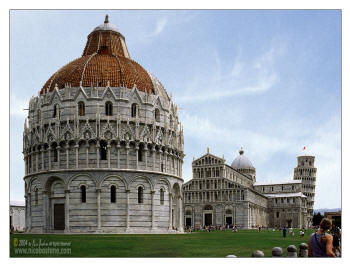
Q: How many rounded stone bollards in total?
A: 5